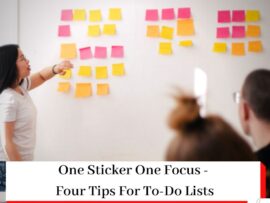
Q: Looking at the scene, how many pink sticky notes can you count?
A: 12